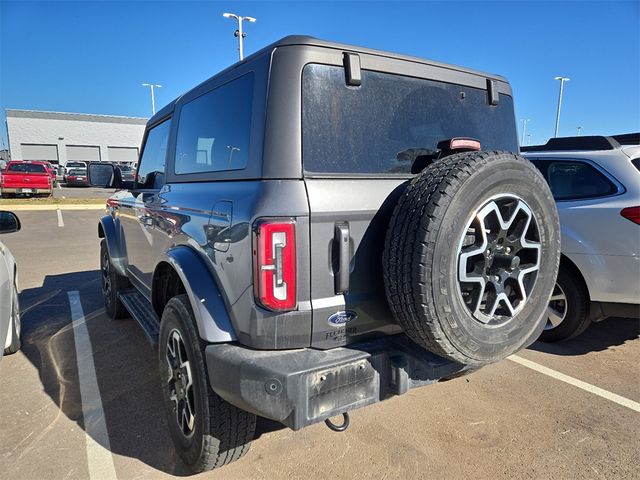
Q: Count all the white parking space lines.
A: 3